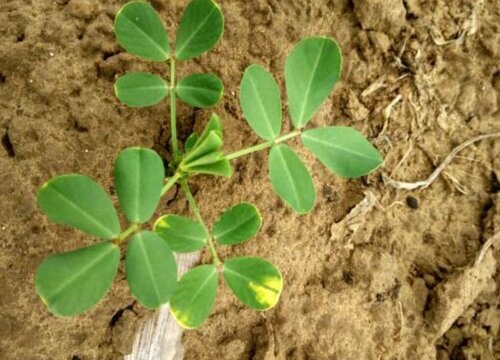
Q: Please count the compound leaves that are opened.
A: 4